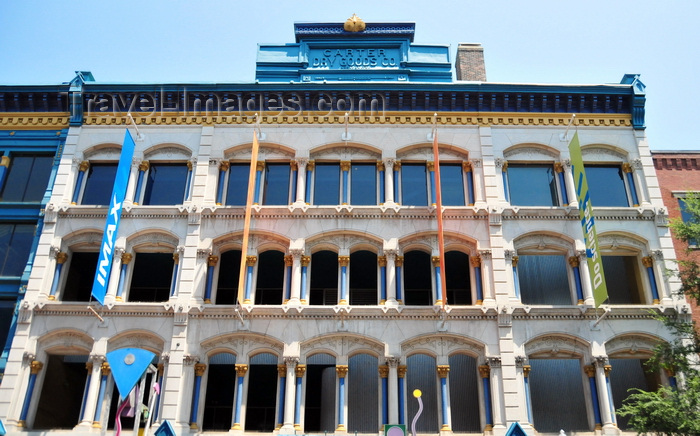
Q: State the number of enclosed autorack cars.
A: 0